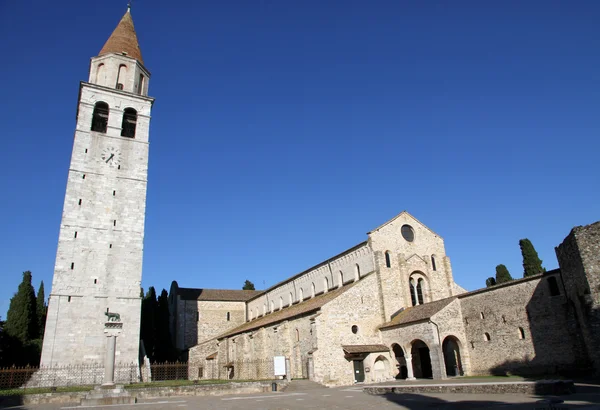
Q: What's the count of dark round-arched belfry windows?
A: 2